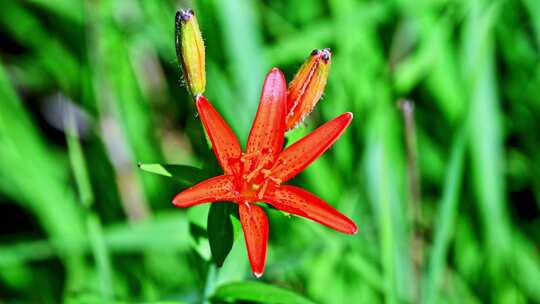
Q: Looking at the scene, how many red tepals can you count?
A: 6